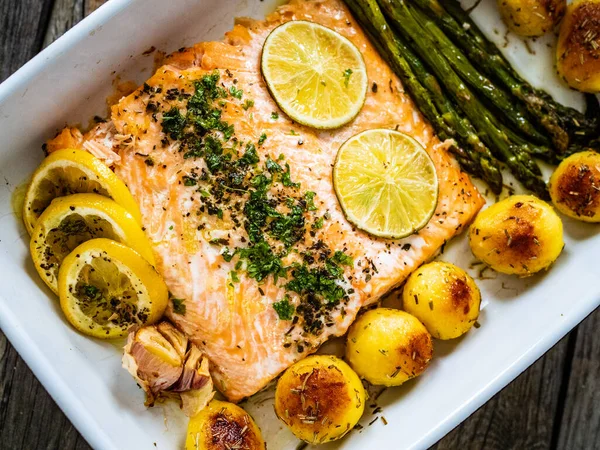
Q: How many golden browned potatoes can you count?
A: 8